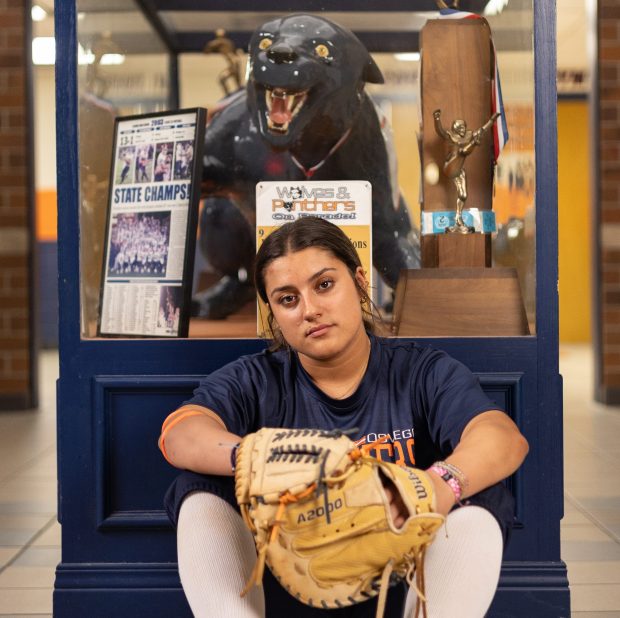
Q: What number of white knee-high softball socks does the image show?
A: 2